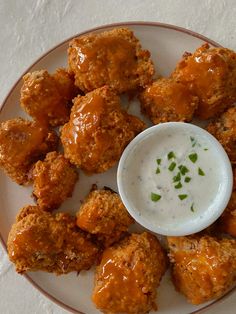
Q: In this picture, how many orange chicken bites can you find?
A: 13